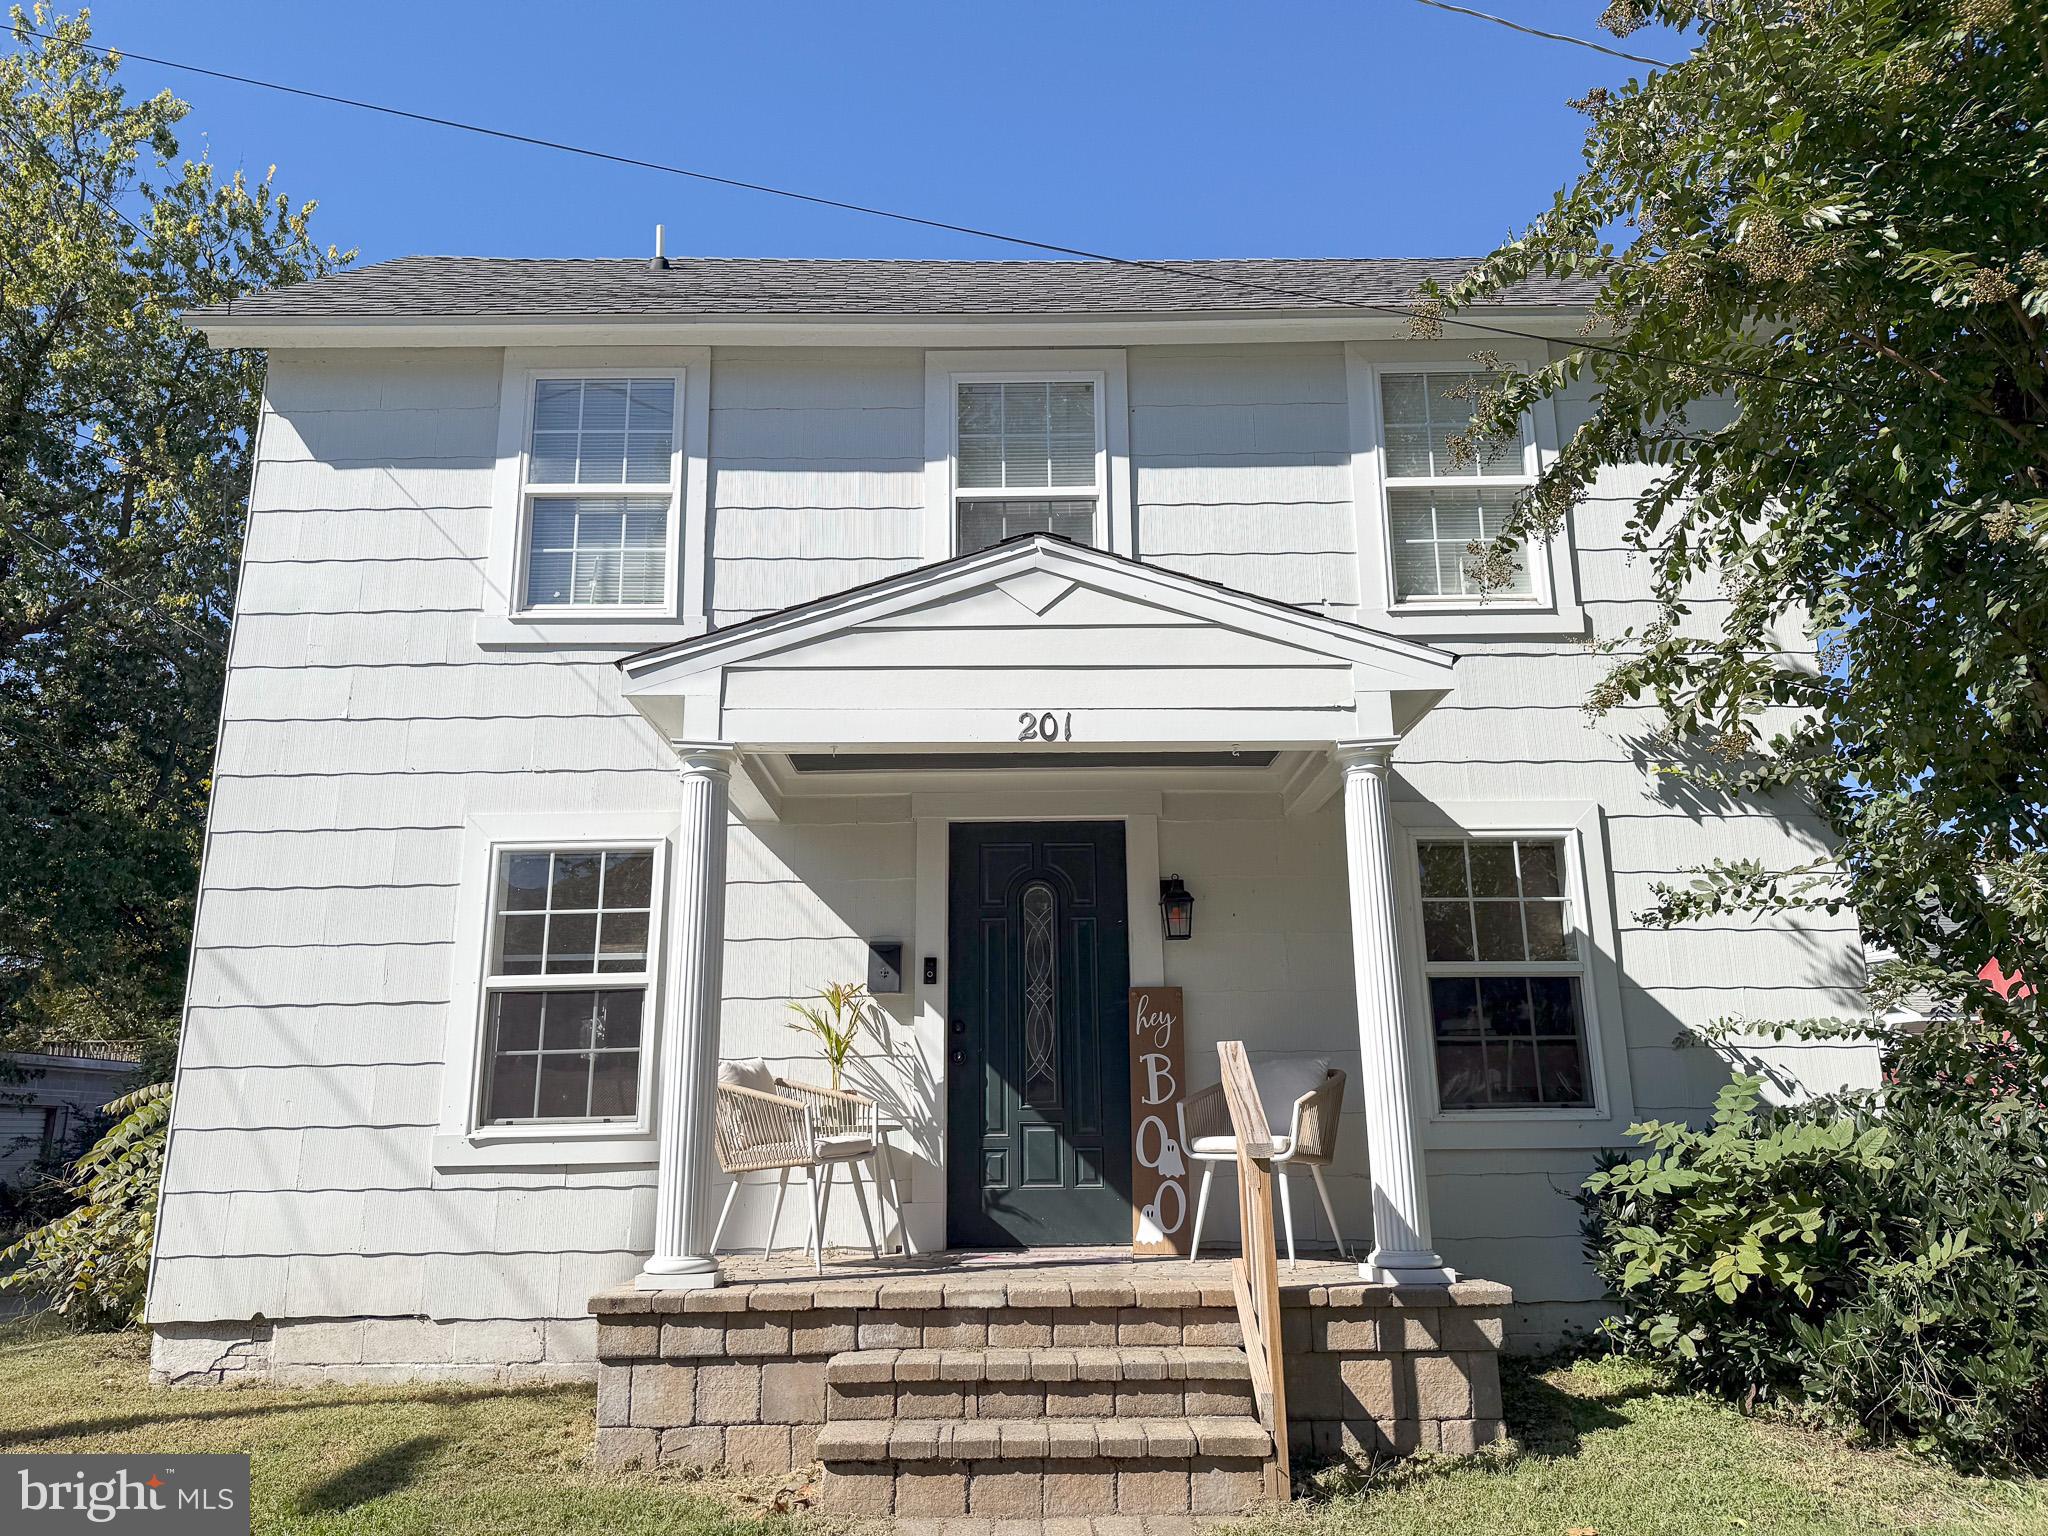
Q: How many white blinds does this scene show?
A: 3